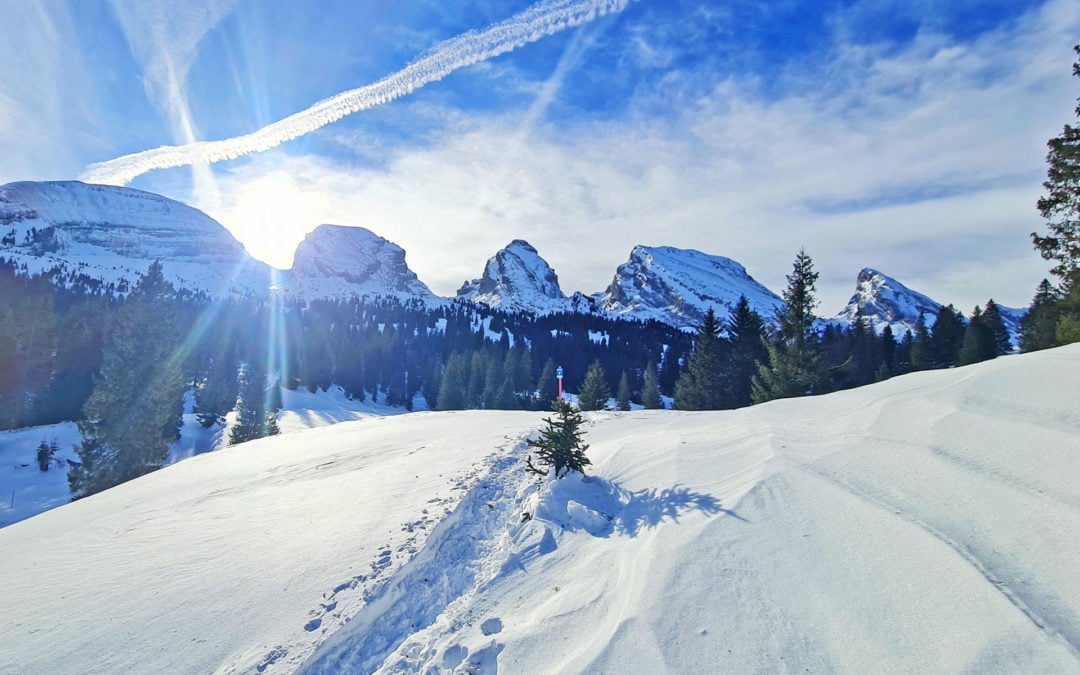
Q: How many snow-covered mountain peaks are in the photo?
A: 5